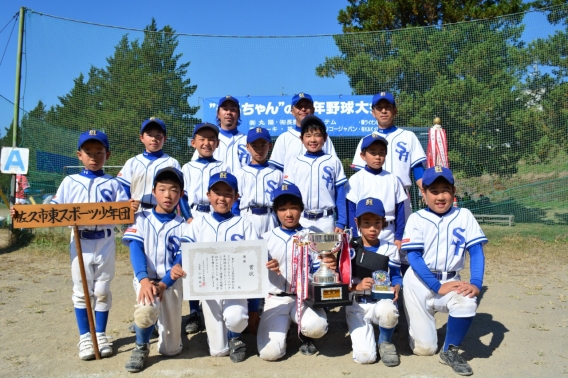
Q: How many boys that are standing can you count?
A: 6